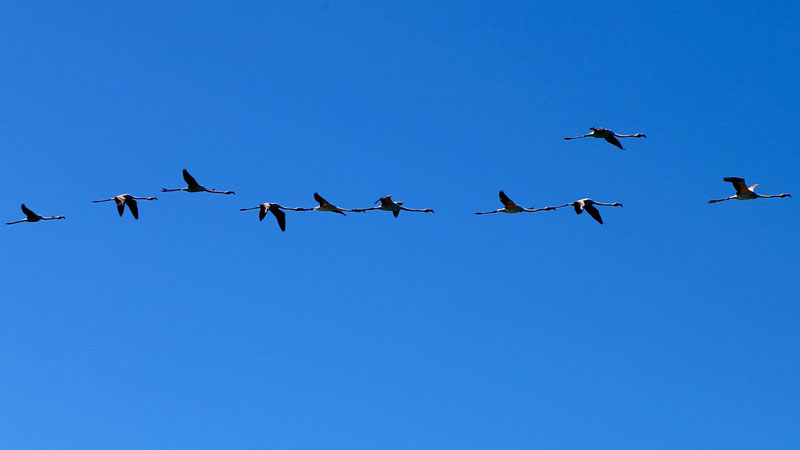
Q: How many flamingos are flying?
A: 10